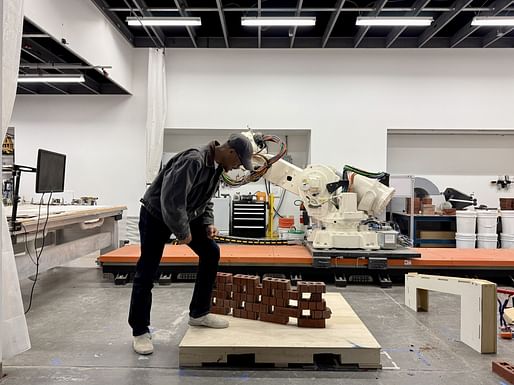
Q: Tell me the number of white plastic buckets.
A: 6